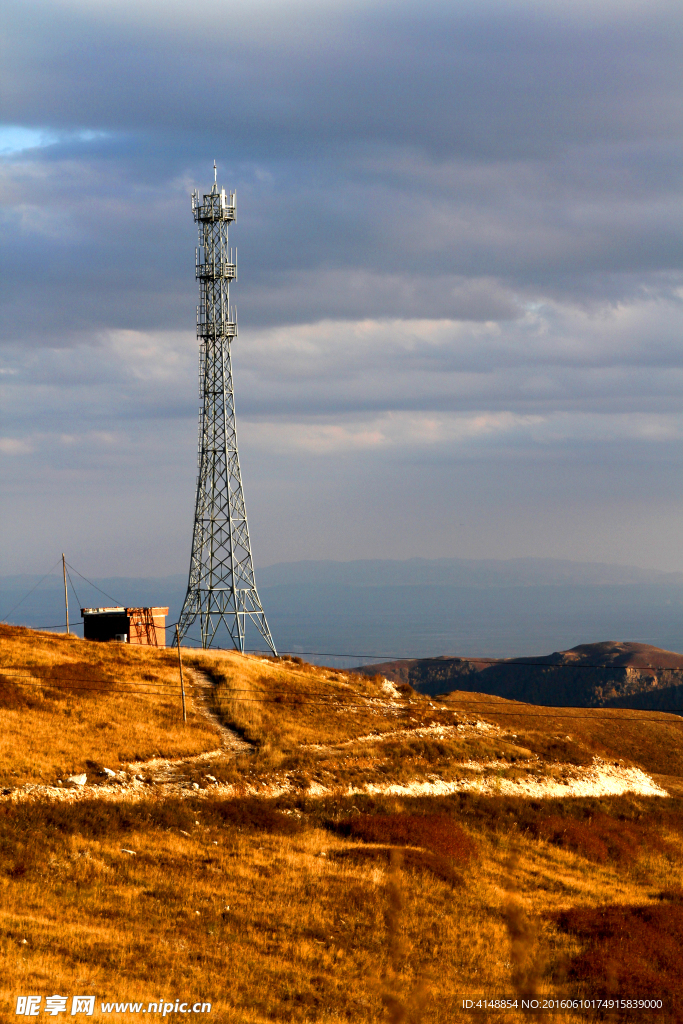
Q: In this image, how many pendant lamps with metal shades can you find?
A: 0